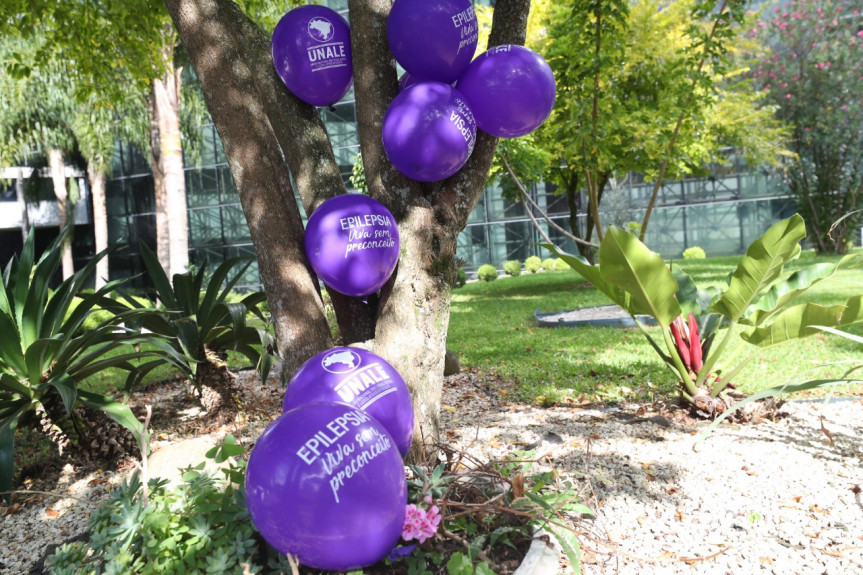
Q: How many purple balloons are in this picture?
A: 8